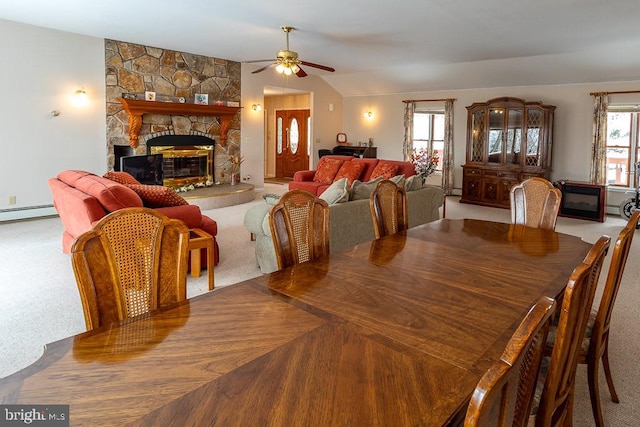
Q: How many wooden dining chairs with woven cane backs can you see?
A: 7